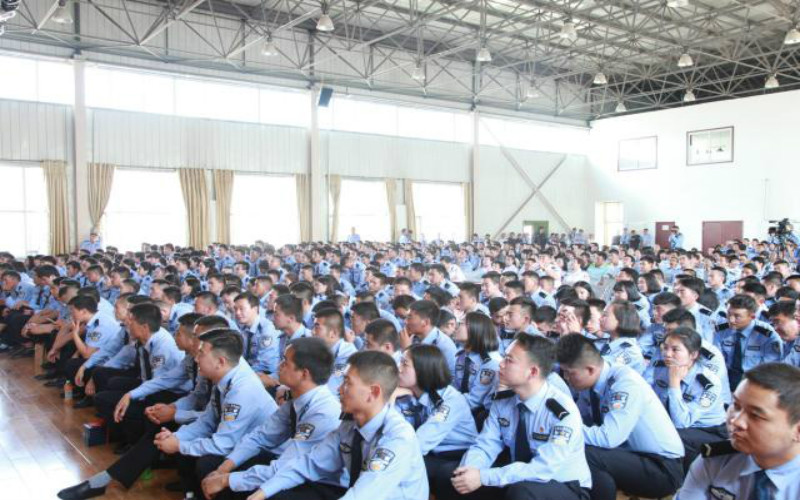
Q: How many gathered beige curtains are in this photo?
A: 9